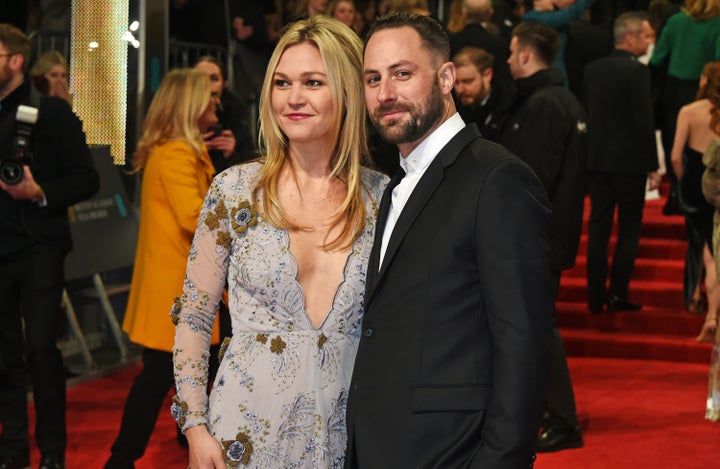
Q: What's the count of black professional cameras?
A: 1